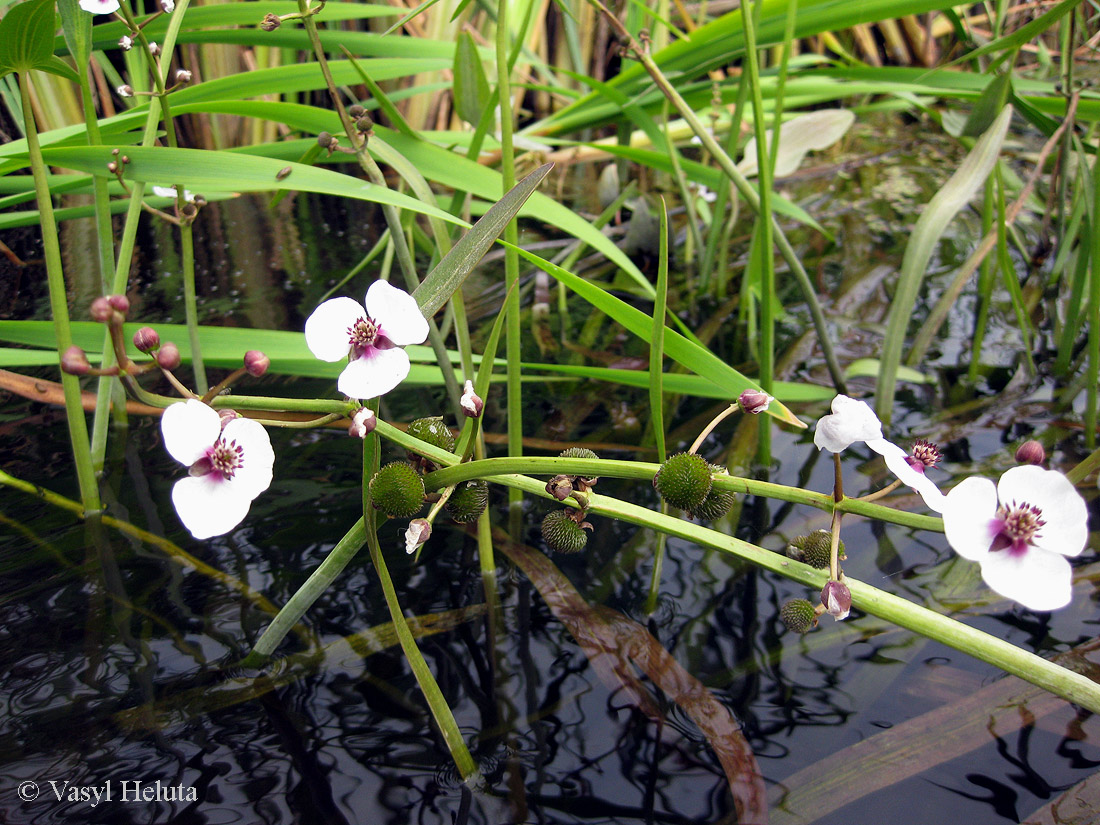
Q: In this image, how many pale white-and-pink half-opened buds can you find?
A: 5